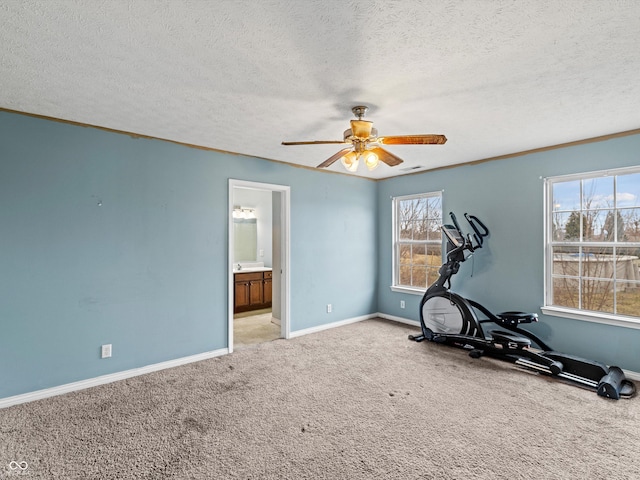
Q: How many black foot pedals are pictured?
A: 2